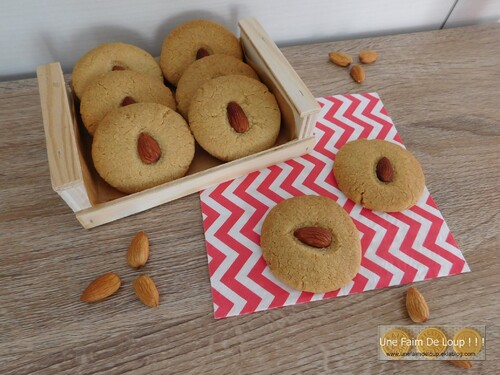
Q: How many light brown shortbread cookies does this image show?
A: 8